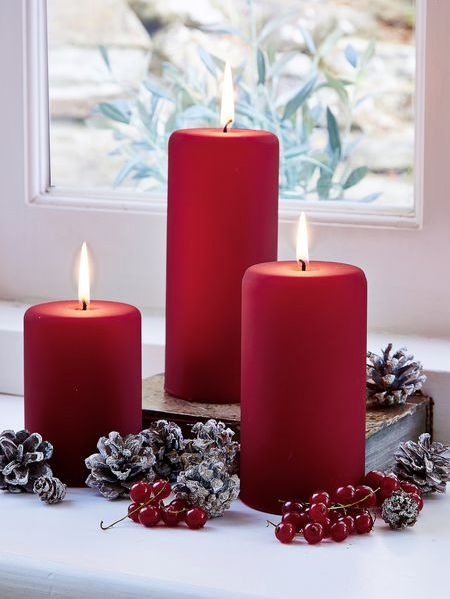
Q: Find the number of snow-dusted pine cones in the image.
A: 9